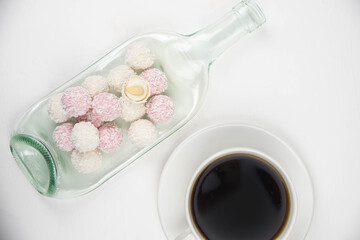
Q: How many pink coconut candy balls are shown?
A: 7